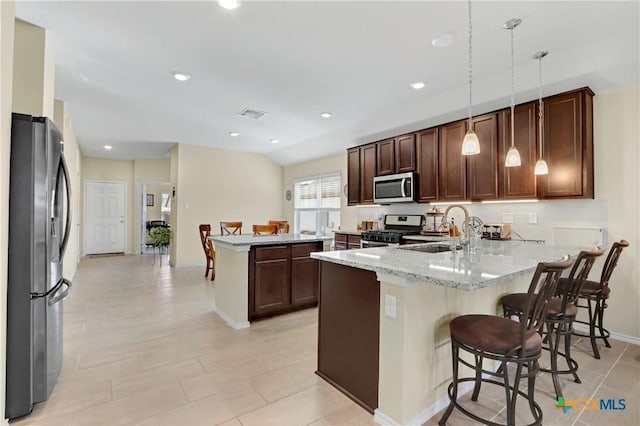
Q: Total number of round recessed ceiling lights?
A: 7